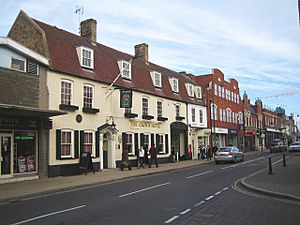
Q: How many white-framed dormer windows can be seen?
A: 6